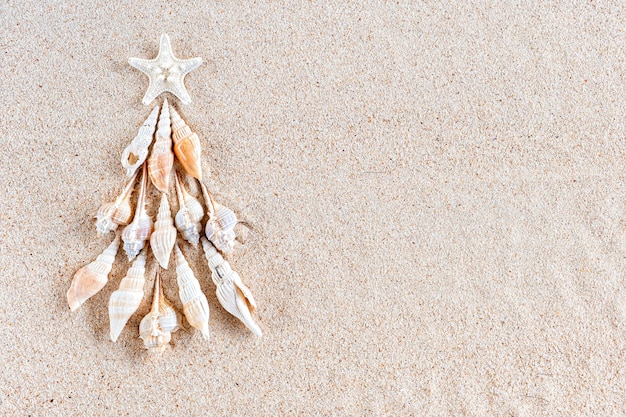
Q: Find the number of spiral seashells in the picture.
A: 13